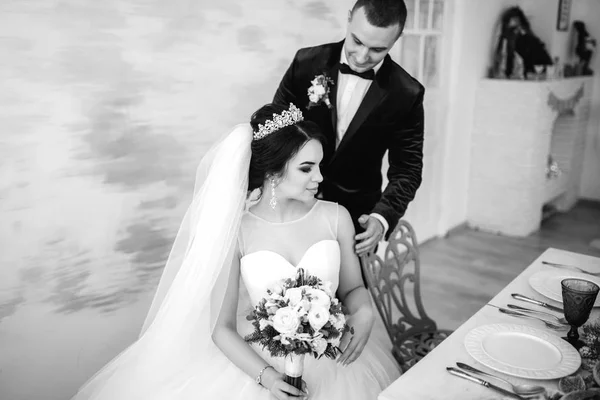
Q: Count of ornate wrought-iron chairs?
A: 1